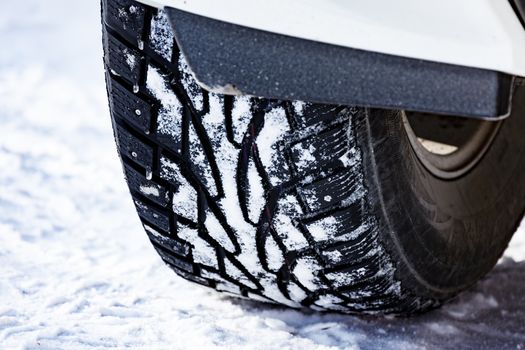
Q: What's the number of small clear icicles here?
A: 3